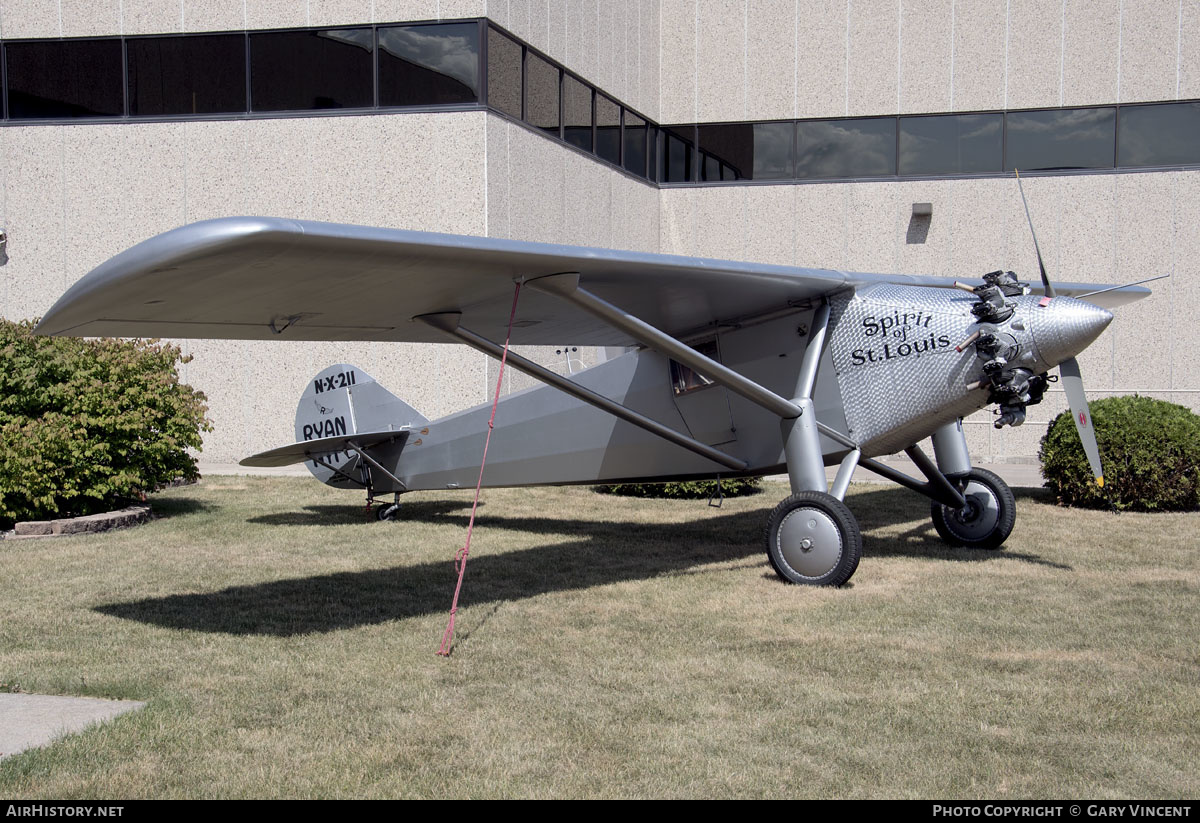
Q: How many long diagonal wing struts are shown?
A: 2